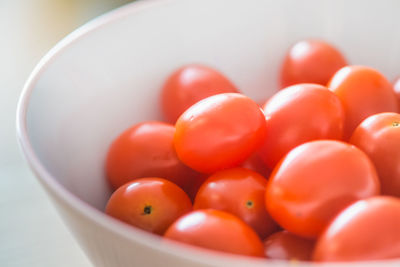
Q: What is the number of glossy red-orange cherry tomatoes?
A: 14